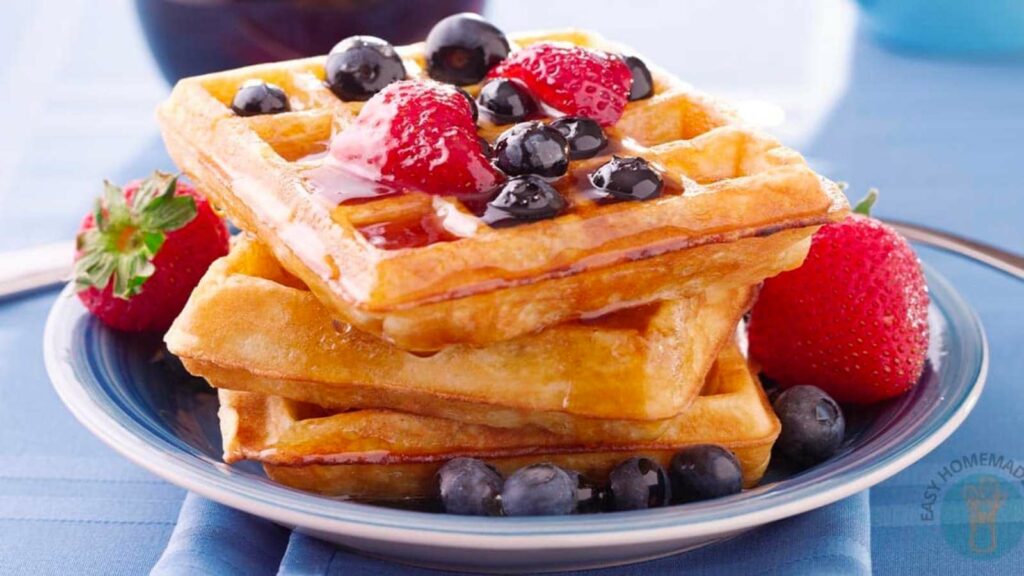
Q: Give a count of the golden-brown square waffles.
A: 3